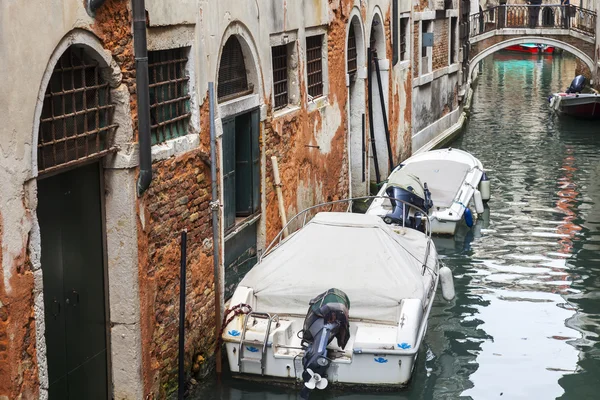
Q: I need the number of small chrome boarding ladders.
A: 1